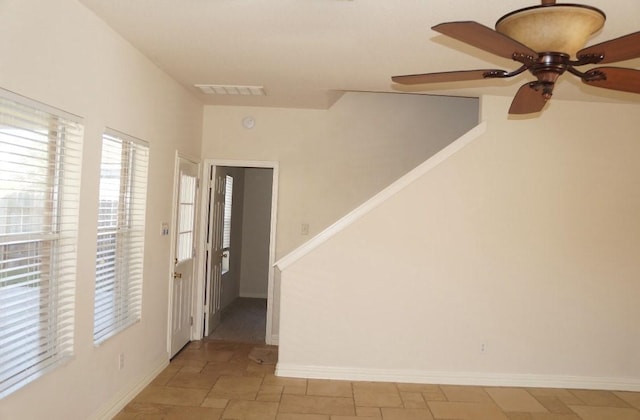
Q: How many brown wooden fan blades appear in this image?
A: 5